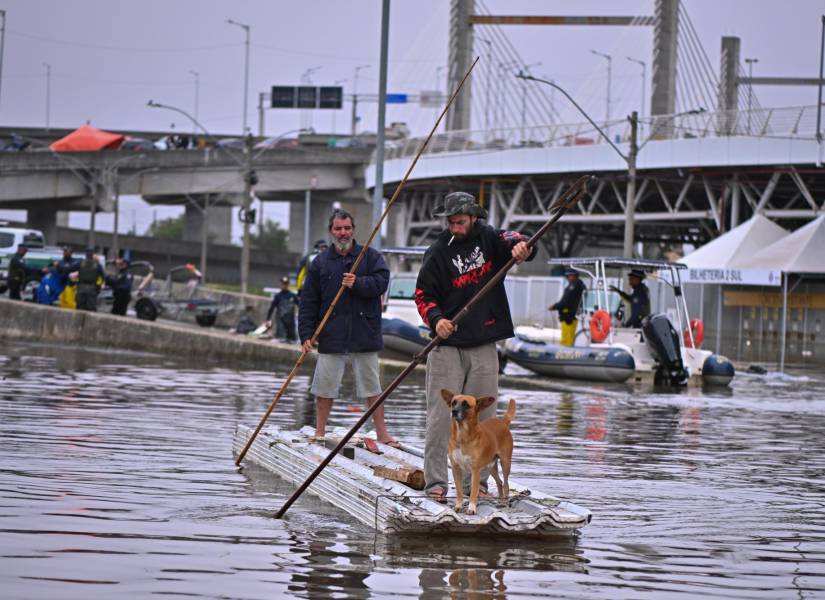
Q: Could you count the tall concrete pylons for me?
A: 3